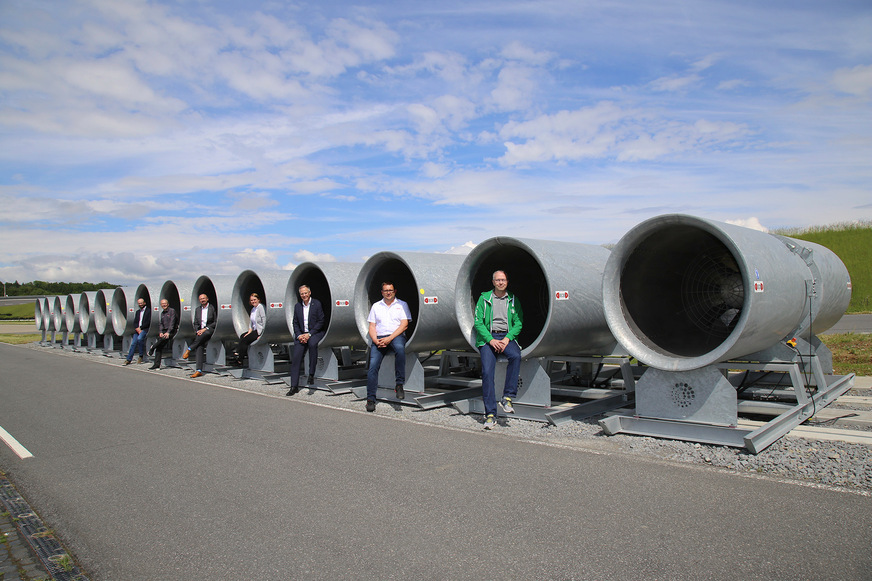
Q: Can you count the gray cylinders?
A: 15